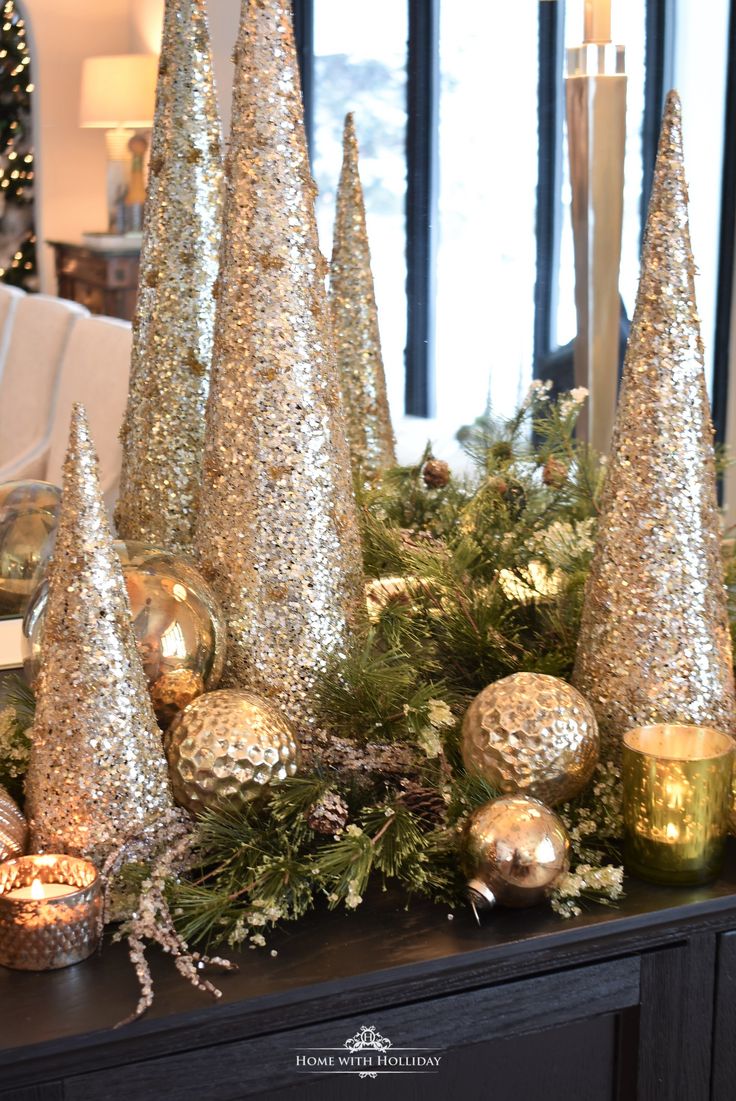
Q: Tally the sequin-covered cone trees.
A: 5